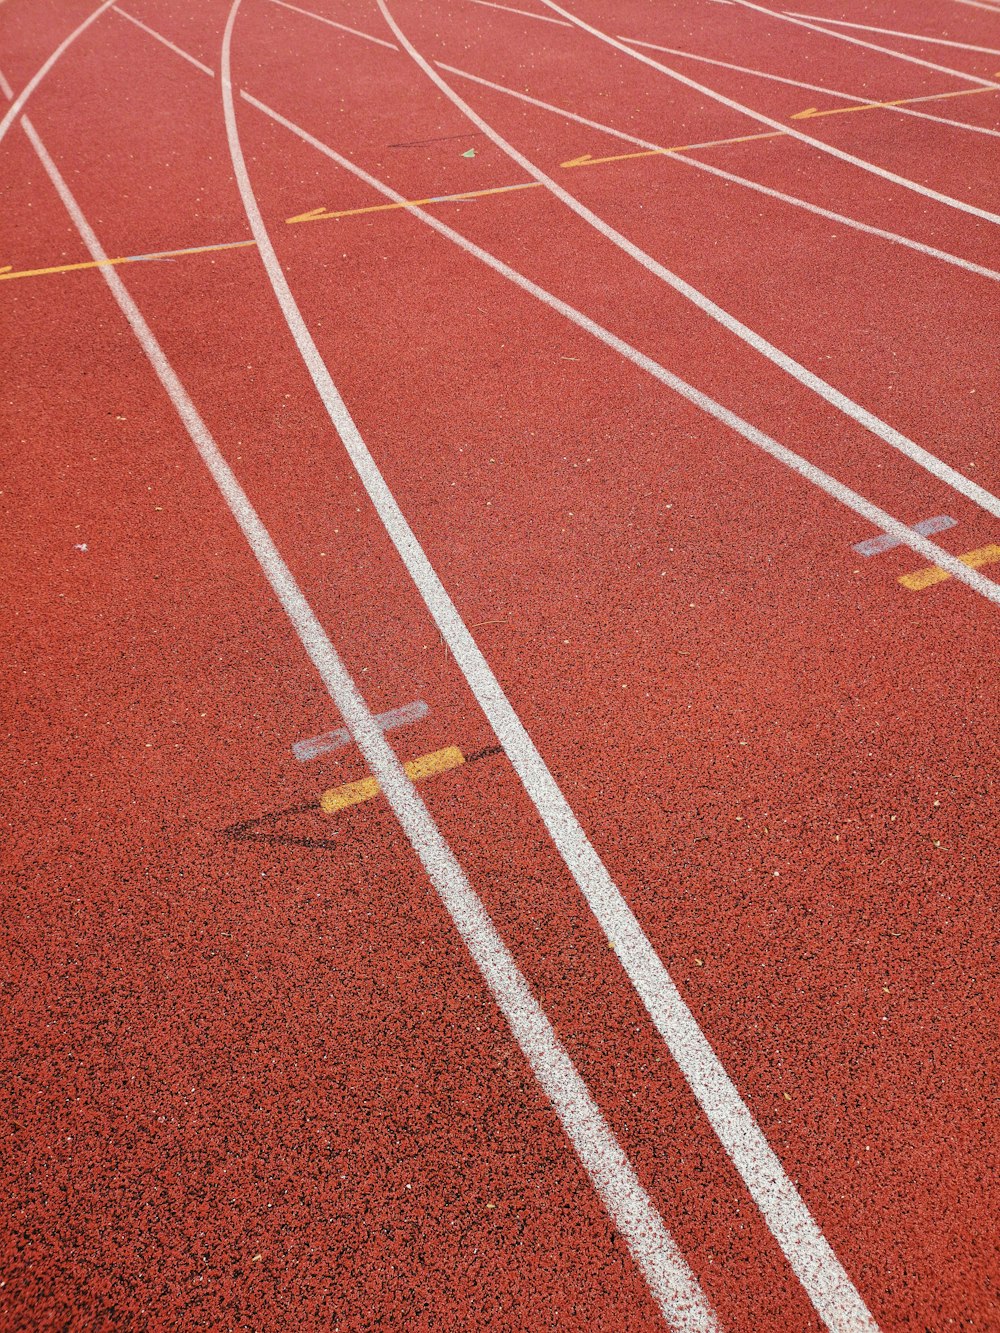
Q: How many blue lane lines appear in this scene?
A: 2